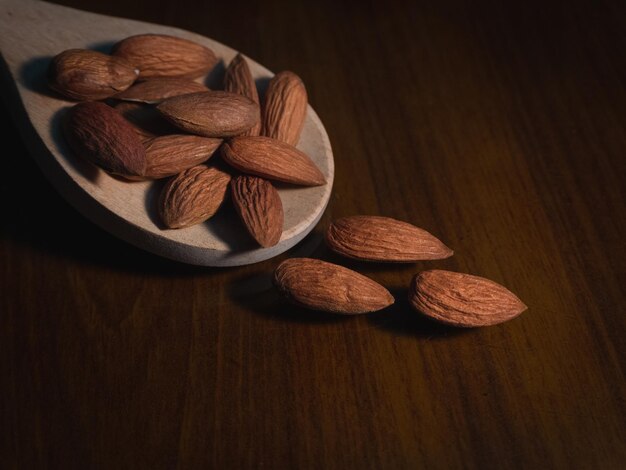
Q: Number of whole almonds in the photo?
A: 14